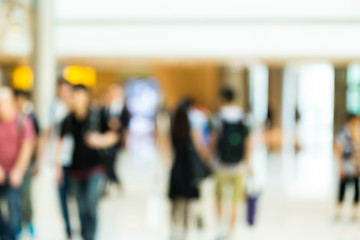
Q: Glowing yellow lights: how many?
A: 2